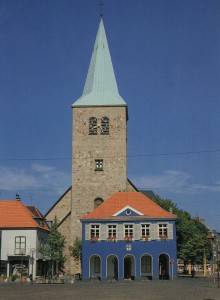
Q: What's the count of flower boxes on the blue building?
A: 5